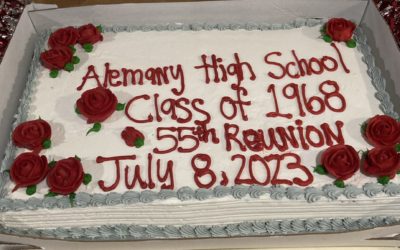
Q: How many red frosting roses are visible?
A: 12